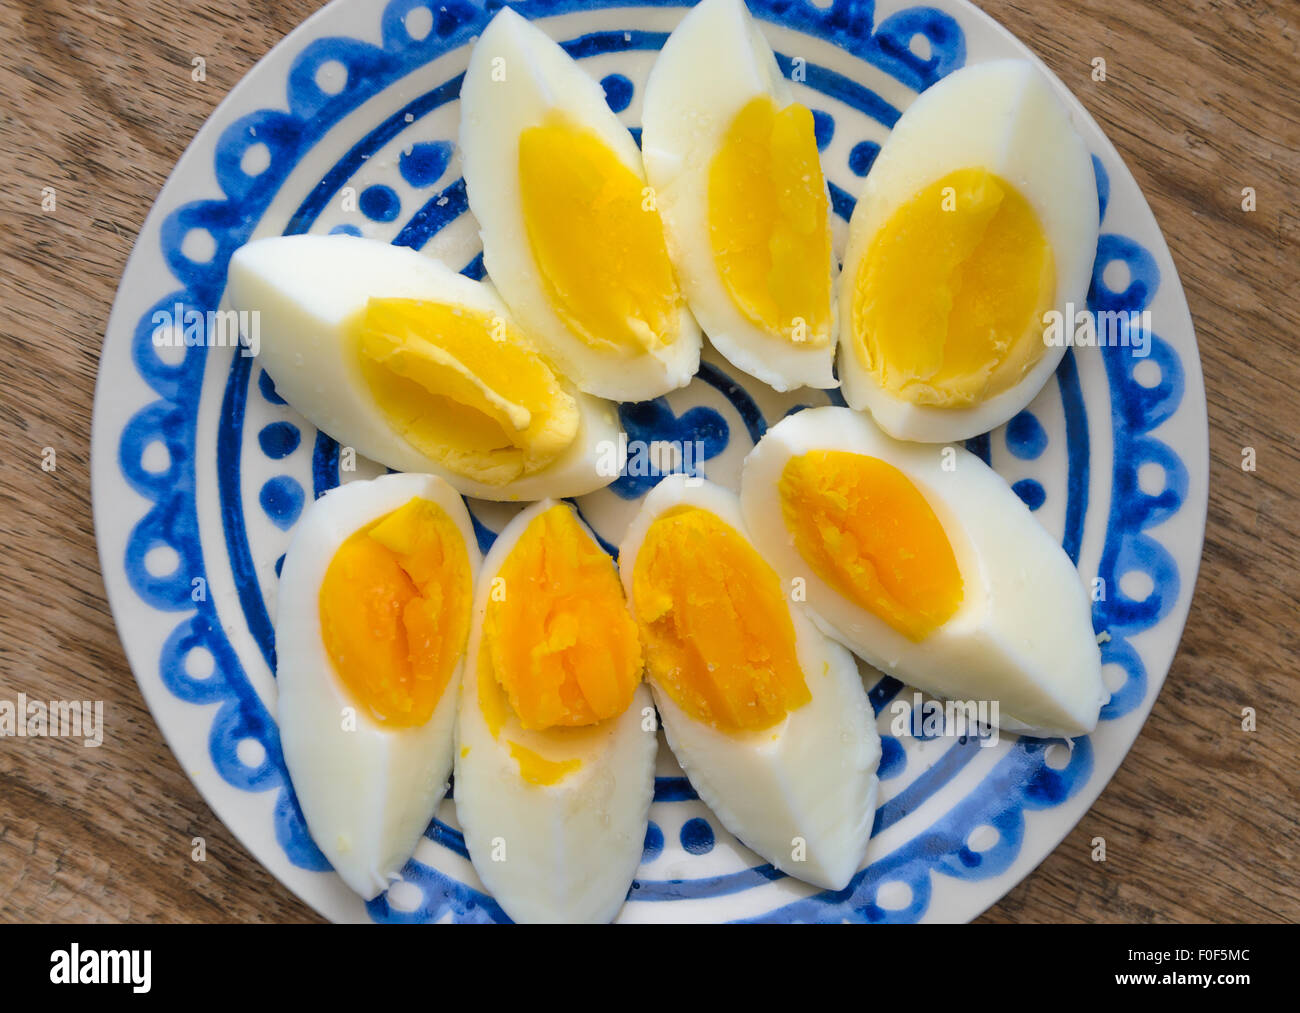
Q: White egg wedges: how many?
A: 8